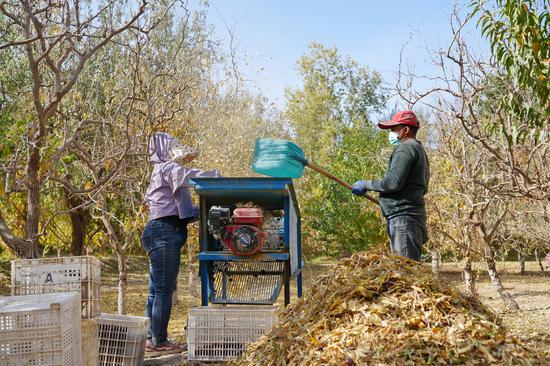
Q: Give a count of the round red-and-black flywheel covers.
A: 1